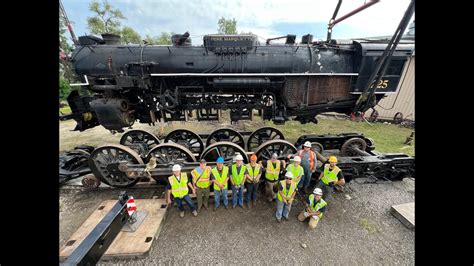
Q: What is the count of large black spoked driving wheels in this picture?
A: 8